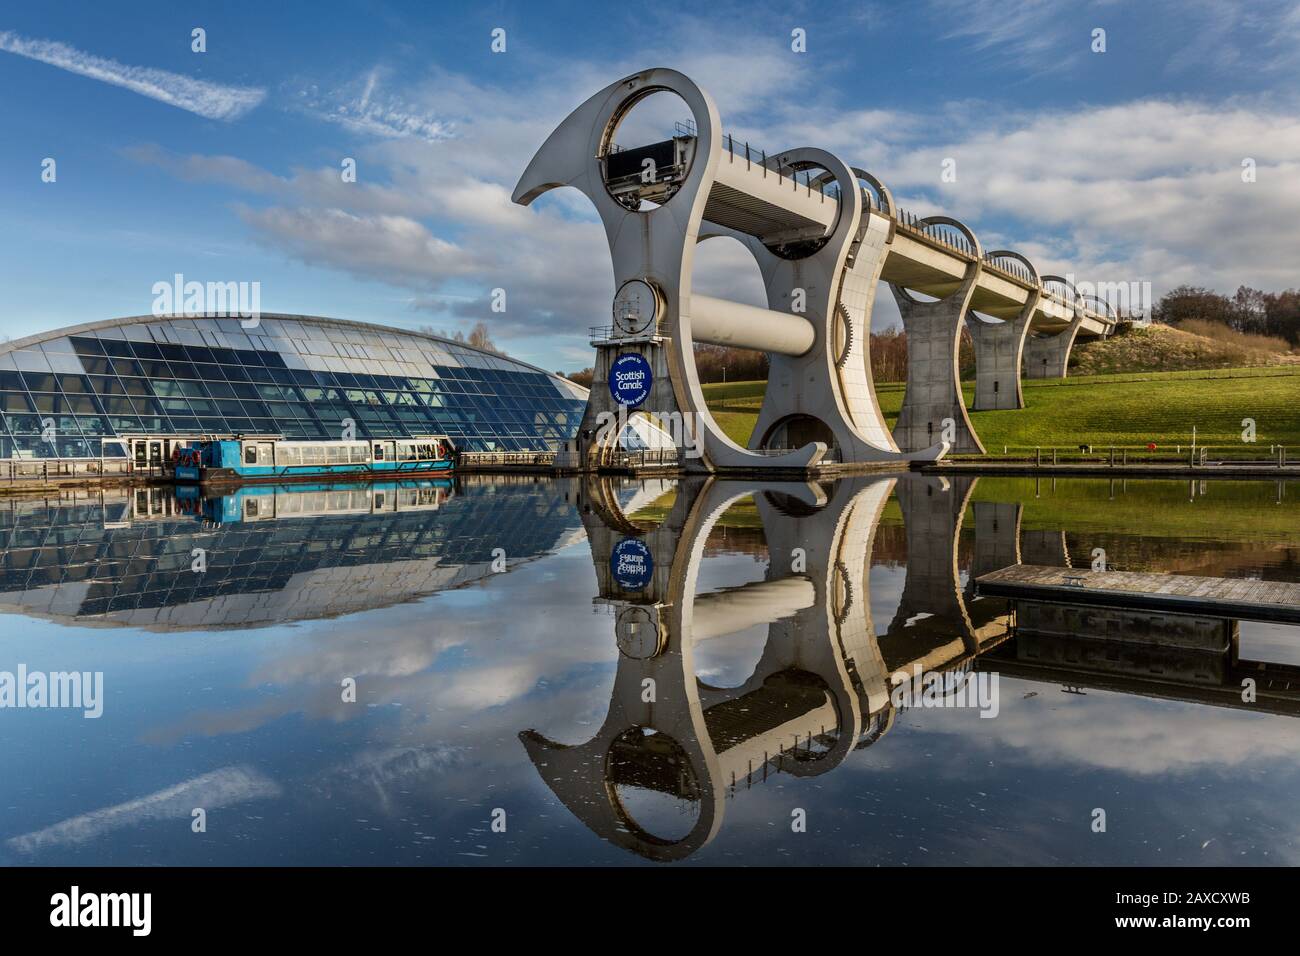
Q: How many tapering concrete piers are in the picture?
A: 3